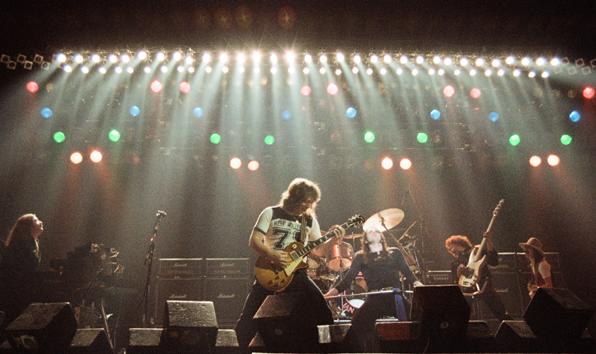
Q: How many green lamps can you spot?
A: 8